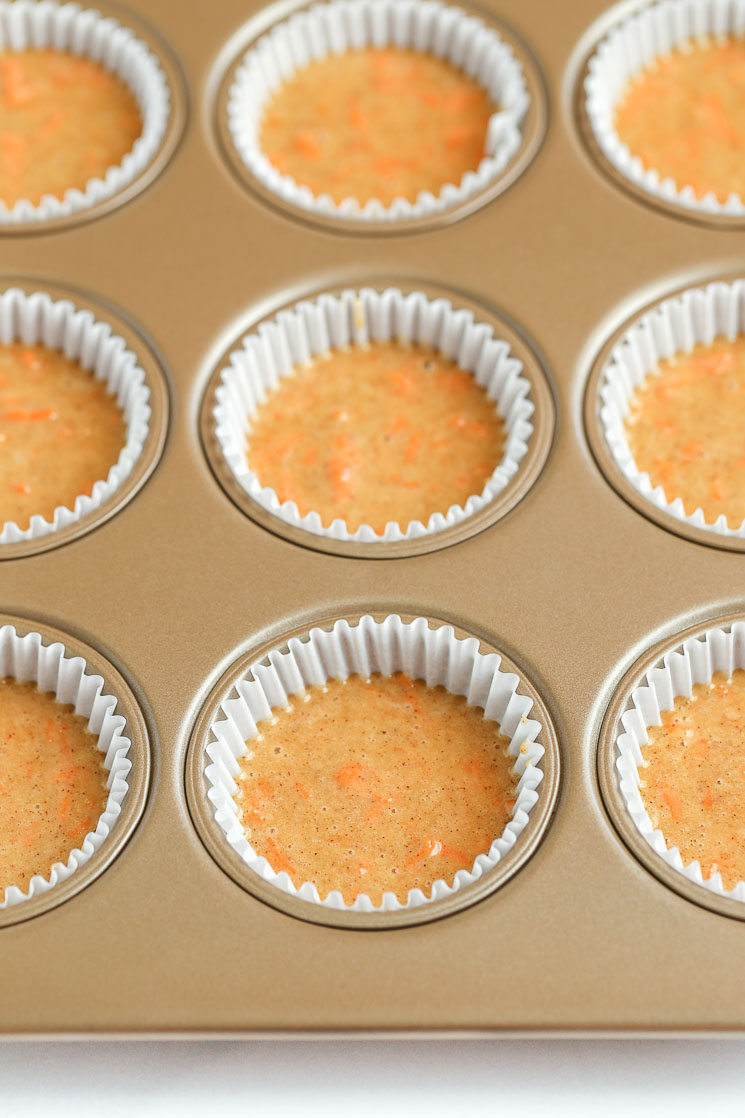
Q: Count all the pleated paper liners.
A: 9